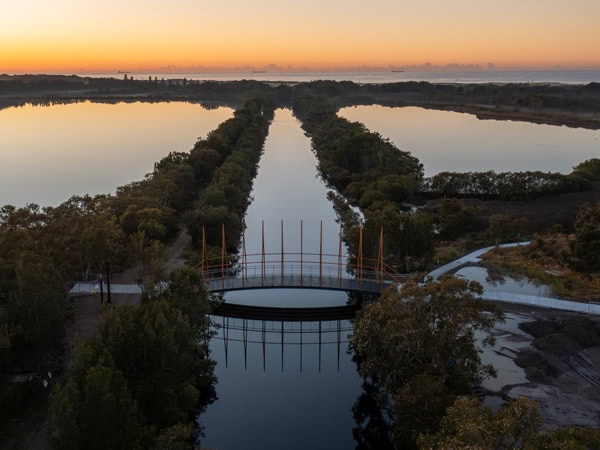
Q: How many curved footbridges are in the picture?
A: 1